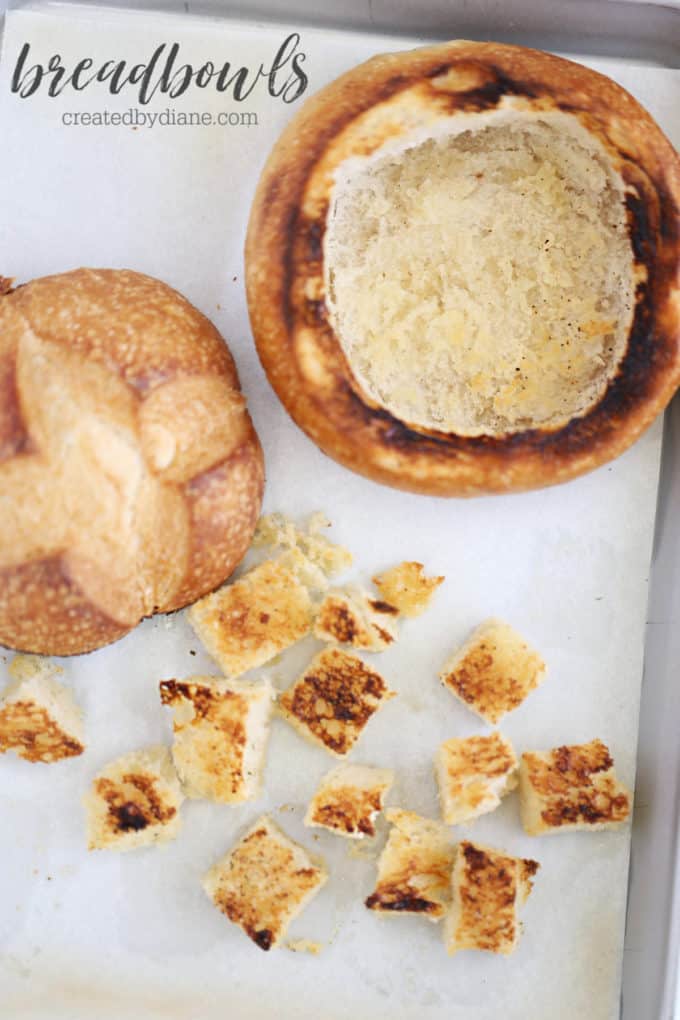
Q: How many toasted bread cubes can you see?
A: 14